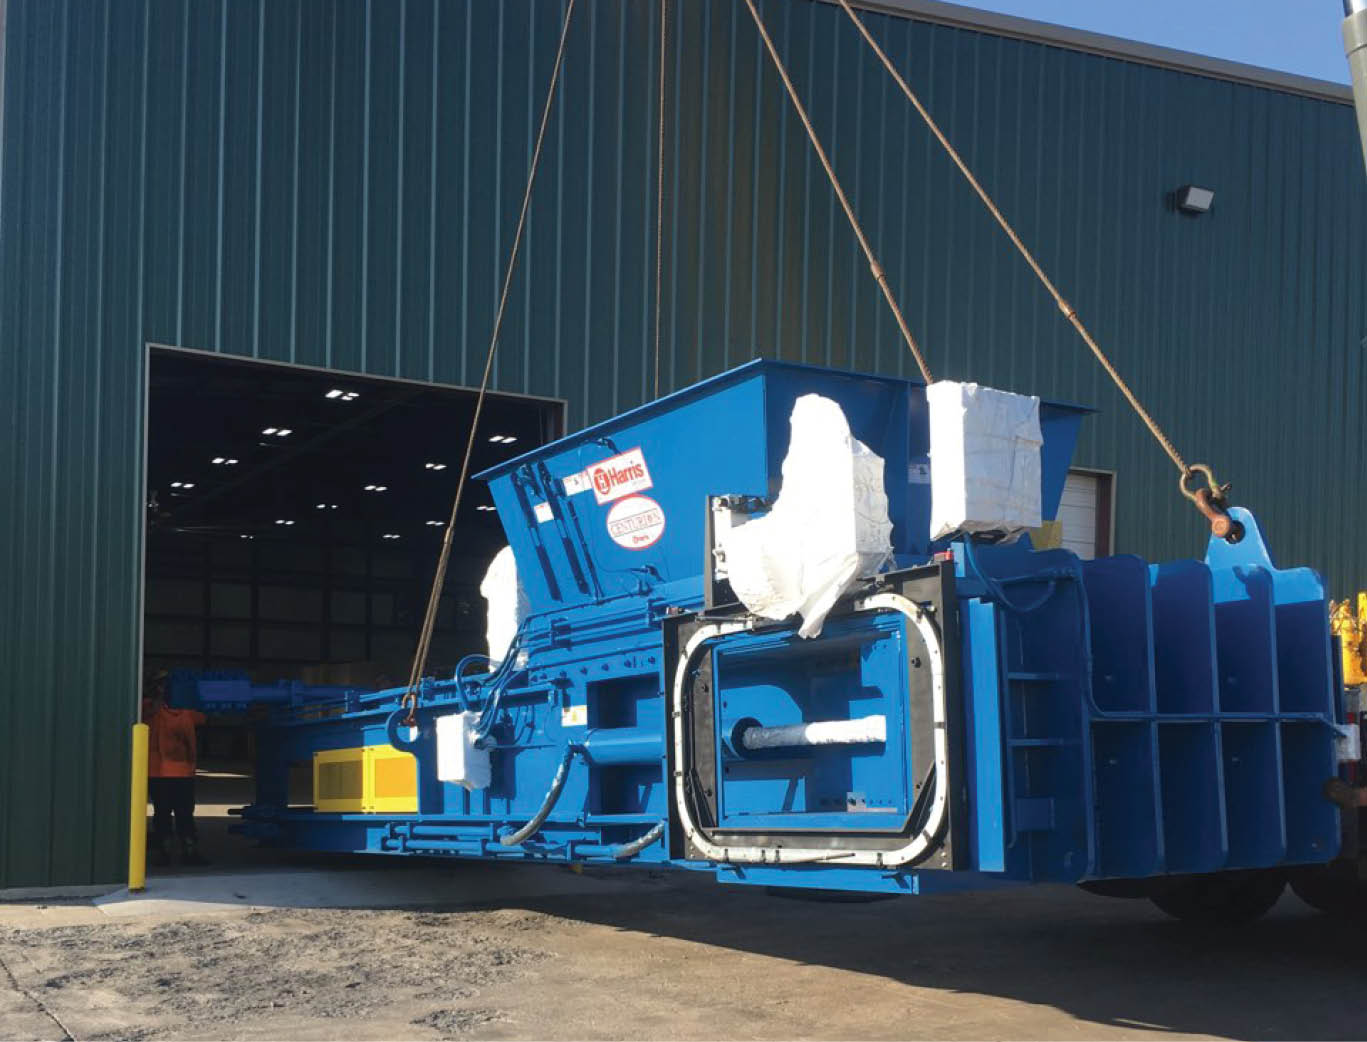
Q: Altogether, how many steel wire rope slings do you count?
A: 4